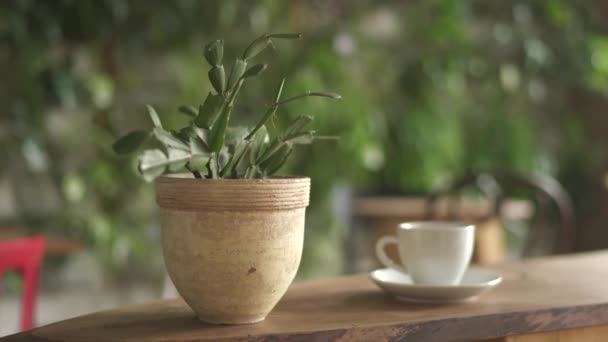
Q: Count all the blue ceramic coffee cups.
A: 0